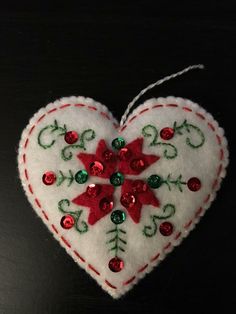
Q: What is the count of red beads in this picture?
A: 15